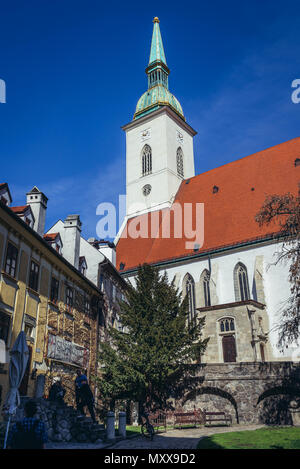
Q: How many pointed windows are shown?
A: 5